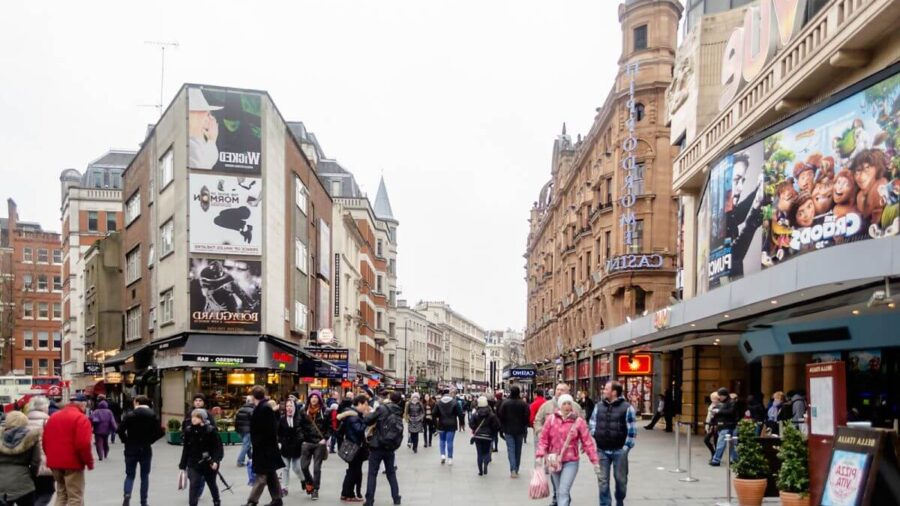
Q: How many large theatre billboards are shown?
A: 3